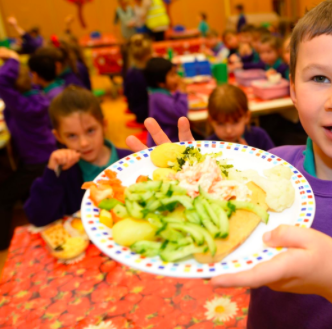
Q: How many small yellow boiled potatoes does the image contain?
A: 3